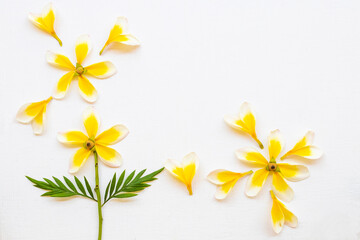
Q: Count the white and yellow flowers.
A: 11